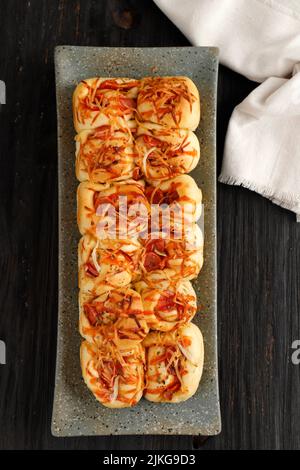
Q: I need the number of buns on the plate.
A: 12